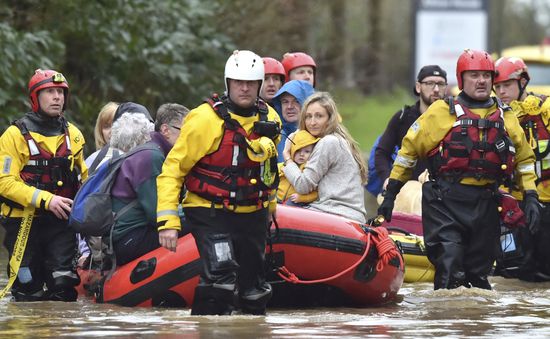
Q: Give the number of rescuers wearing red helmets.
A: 5